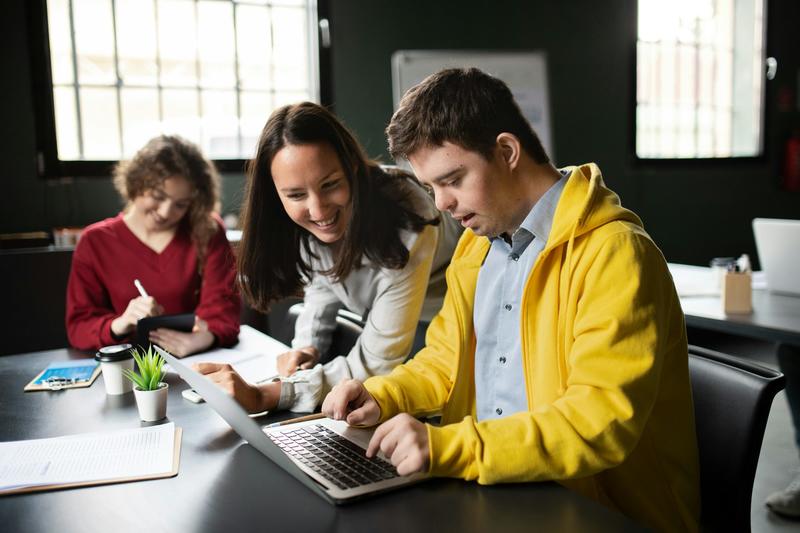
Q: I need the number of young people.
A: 3